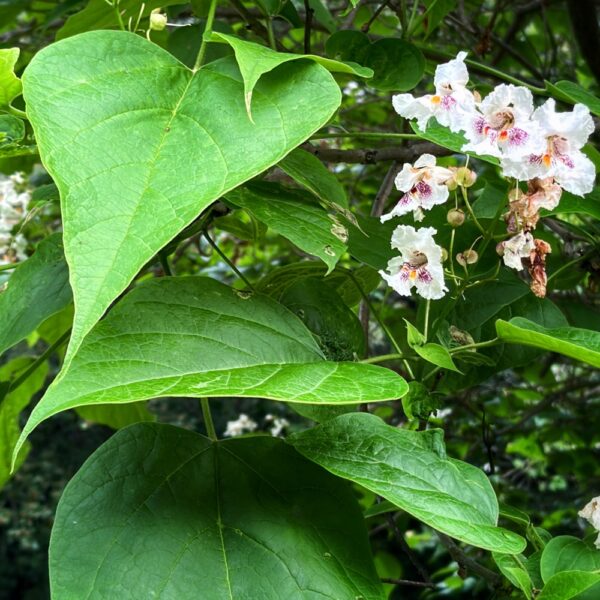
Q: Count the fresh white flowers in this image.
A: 5